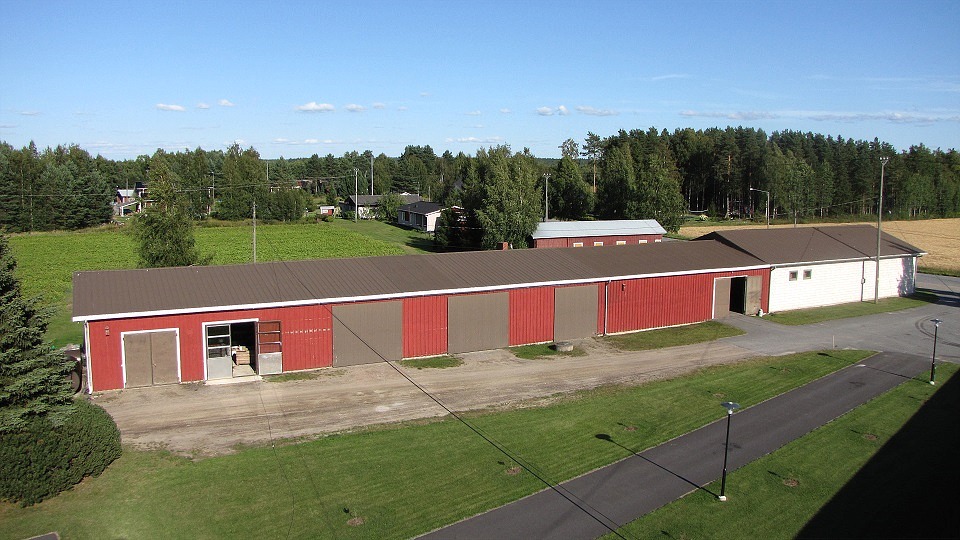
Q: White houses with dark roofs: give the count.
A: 2